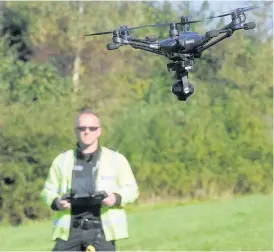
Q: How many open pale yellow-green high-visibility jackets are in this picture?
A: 1